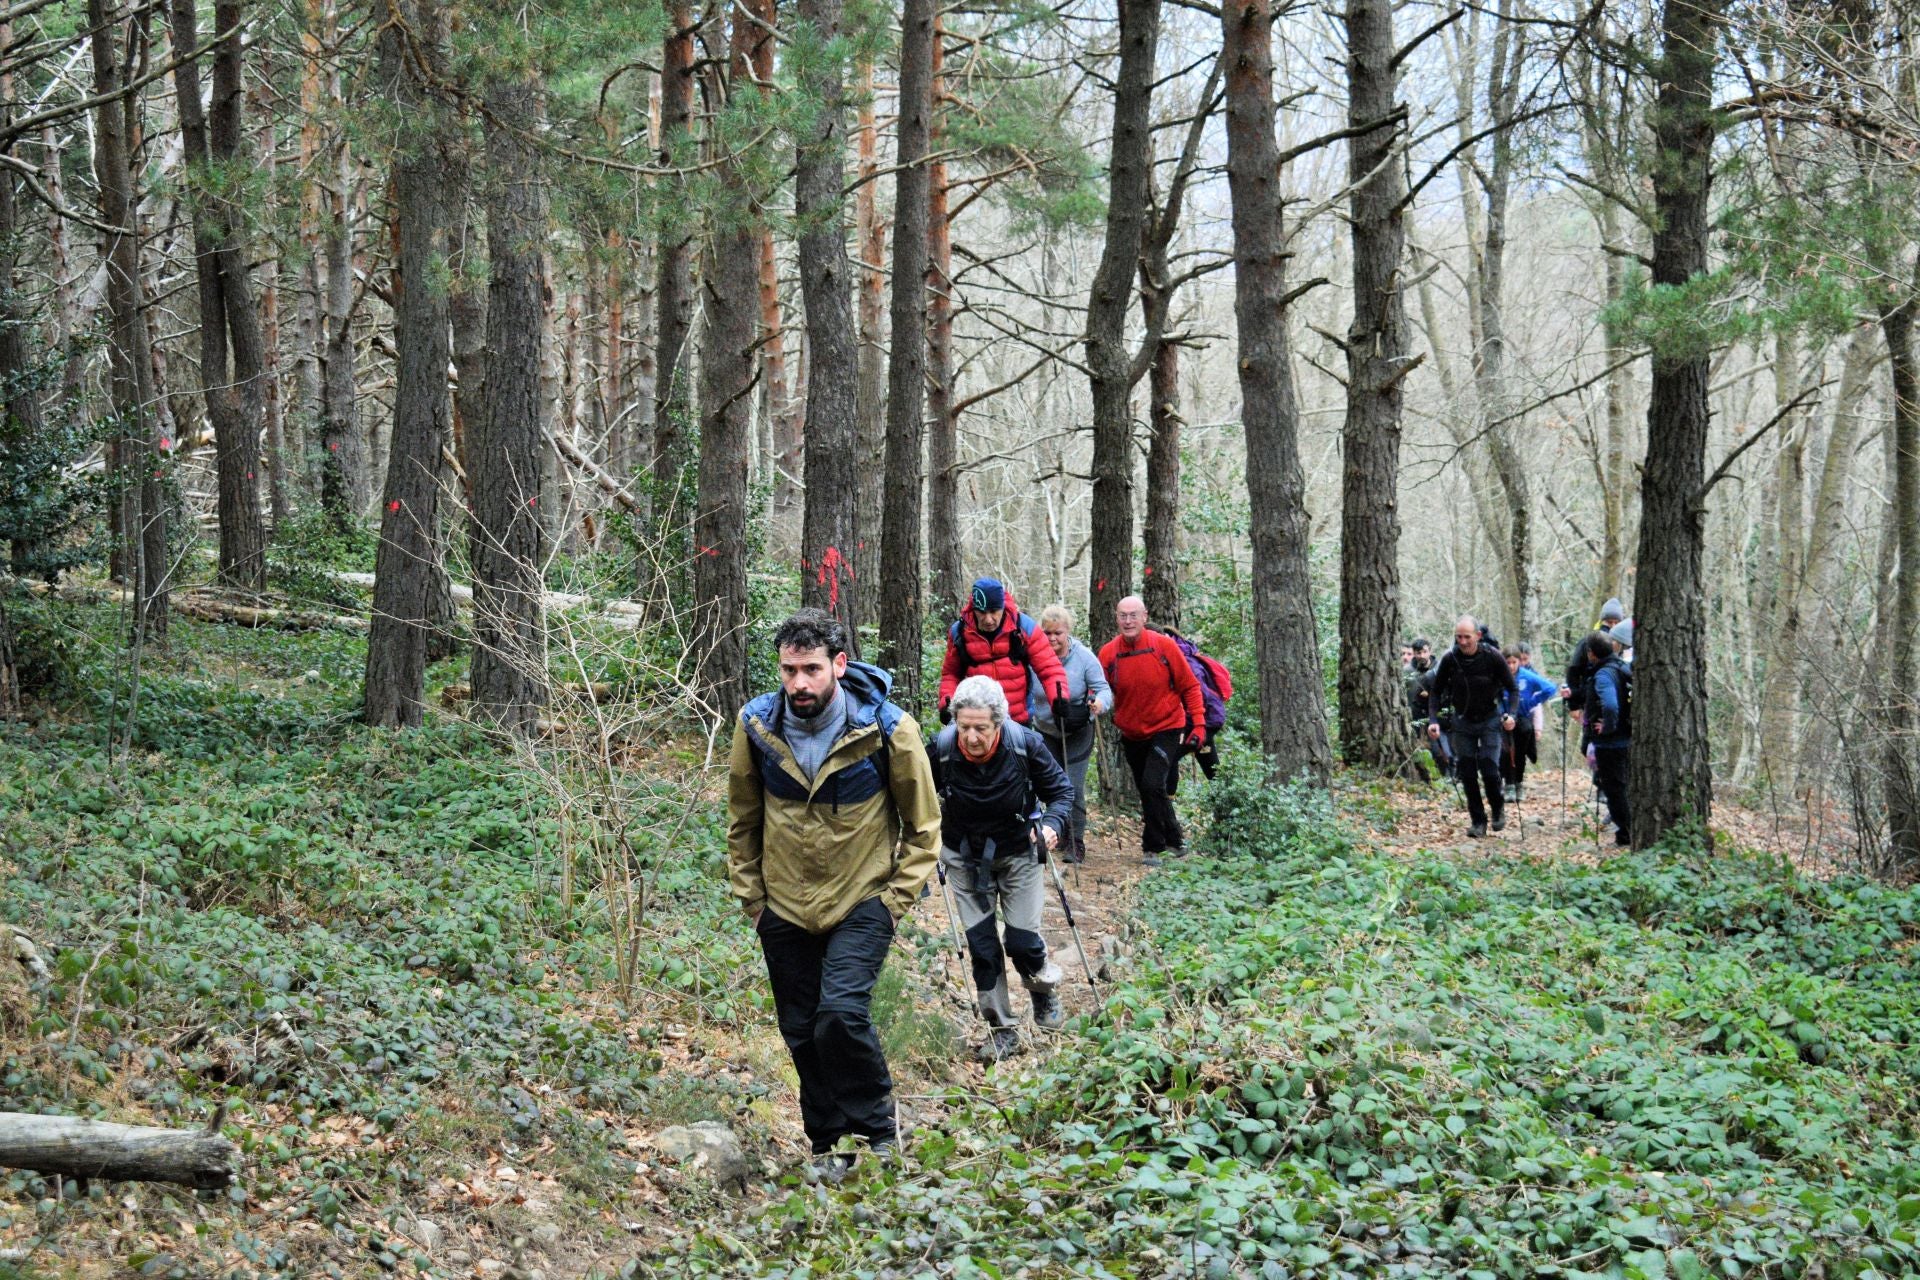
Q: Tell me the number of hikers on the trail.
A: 14